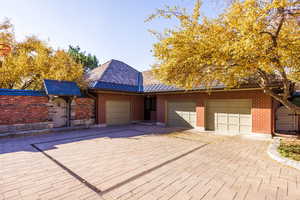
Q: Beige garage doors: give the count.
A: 3